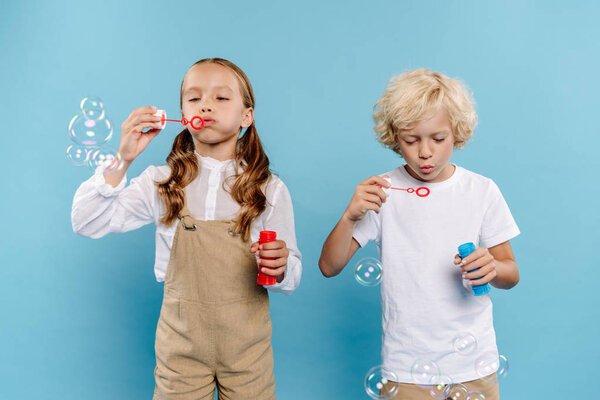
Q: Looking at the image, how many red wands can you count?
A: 2